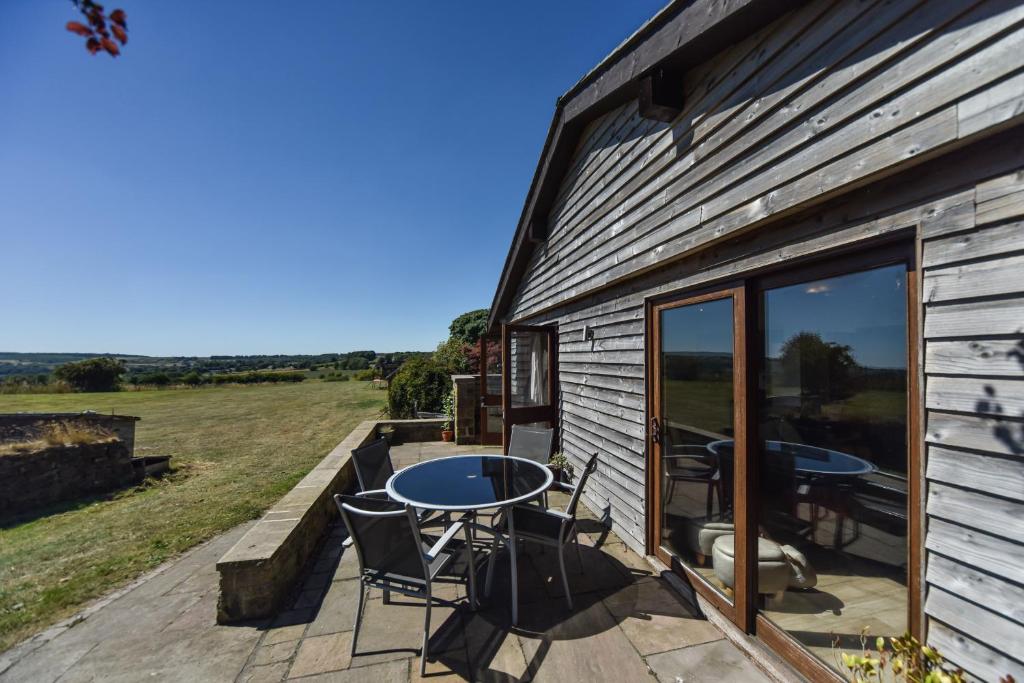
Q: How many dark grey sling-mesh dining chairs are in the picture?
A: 4